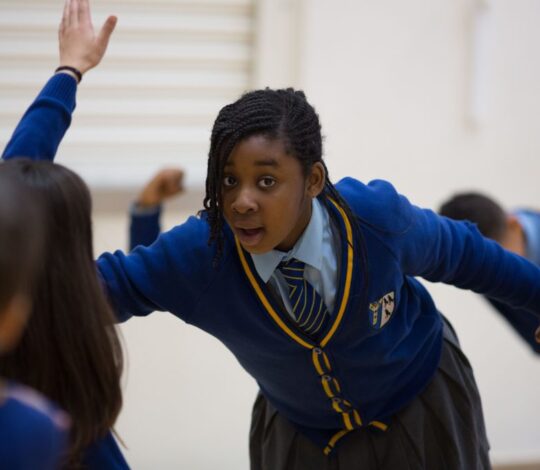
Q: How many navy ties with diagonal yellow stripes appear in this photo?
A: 1